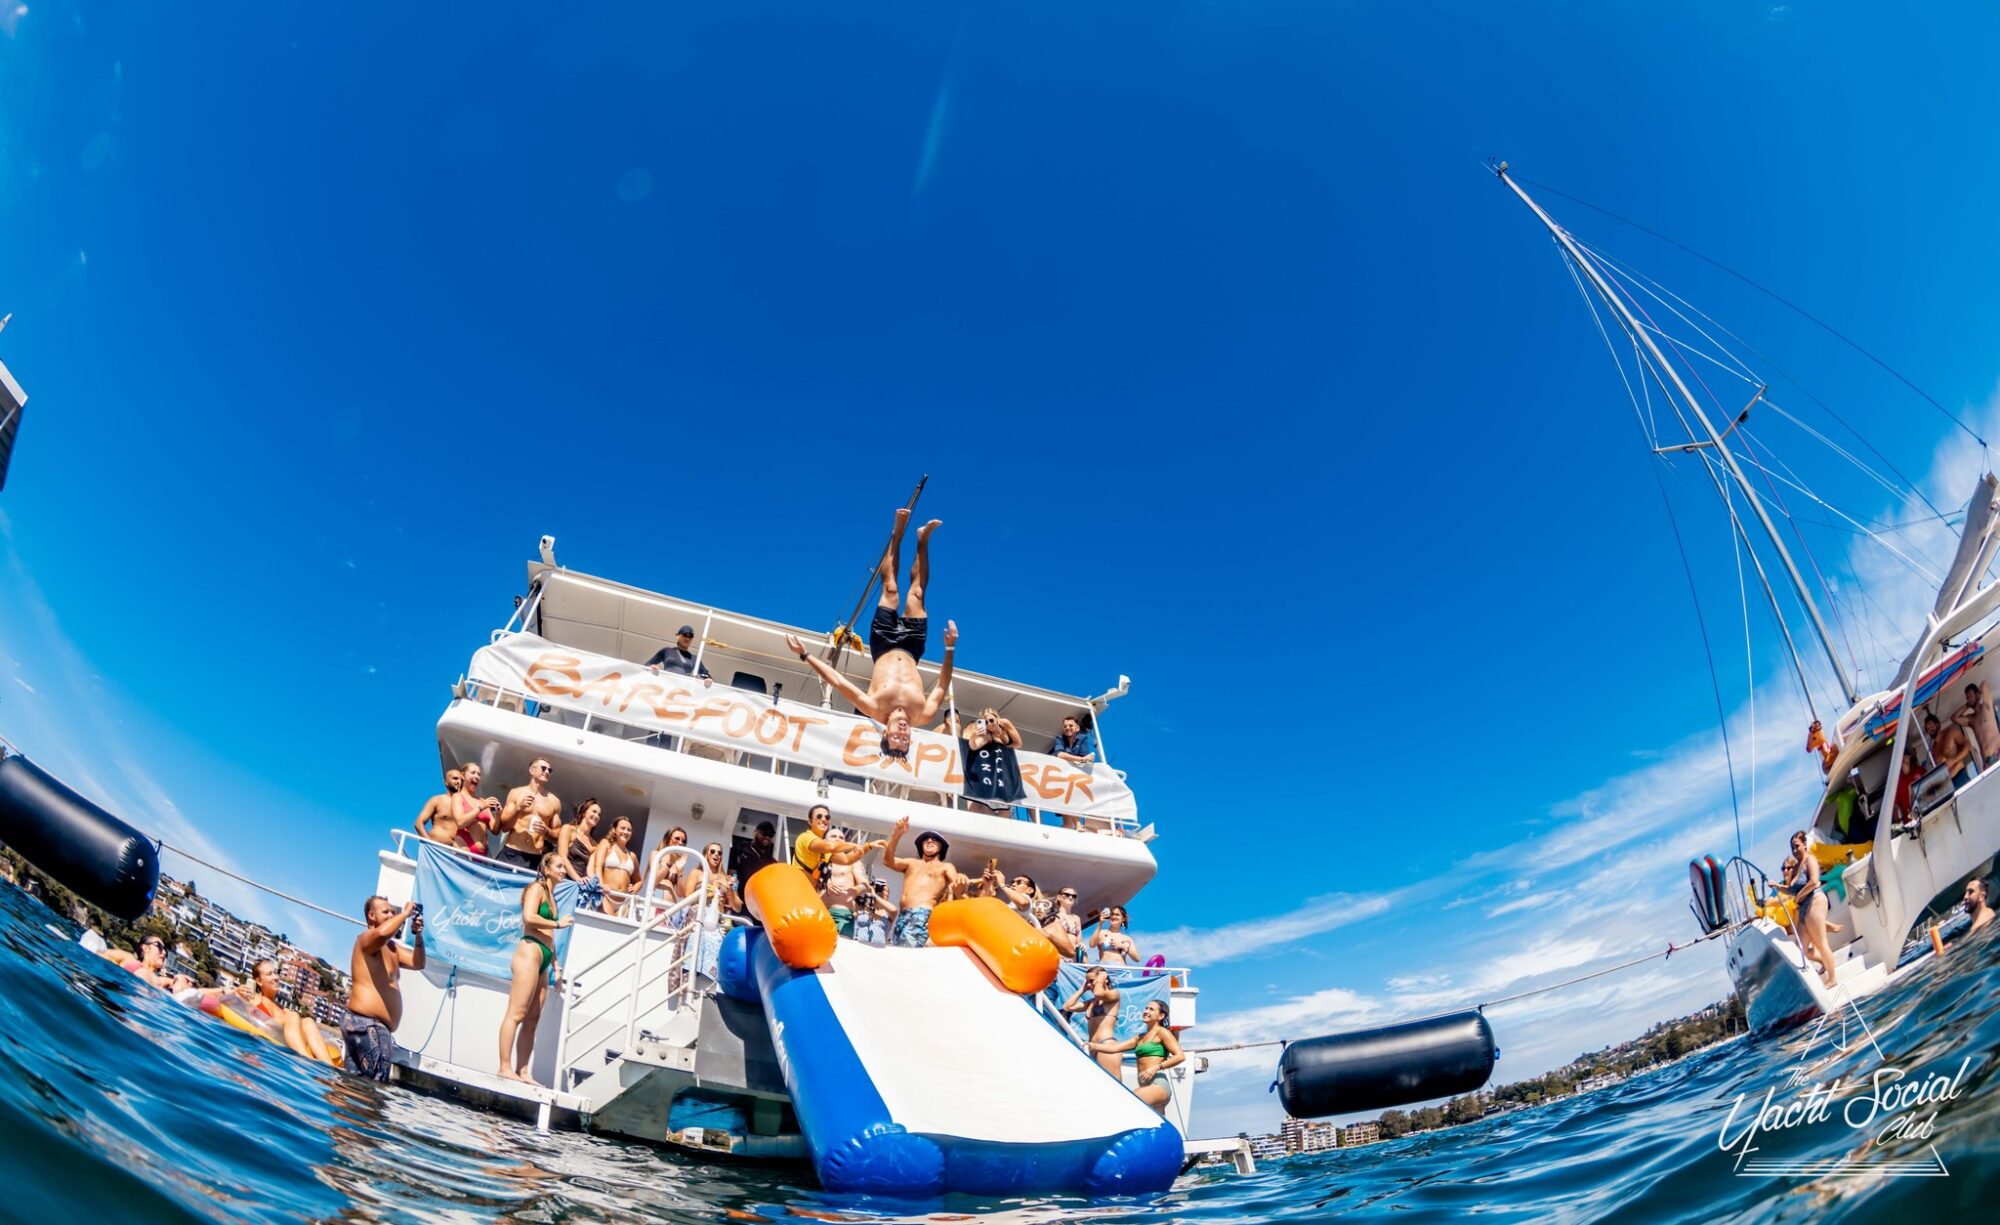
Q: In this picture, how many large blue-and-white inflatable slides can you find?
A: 1